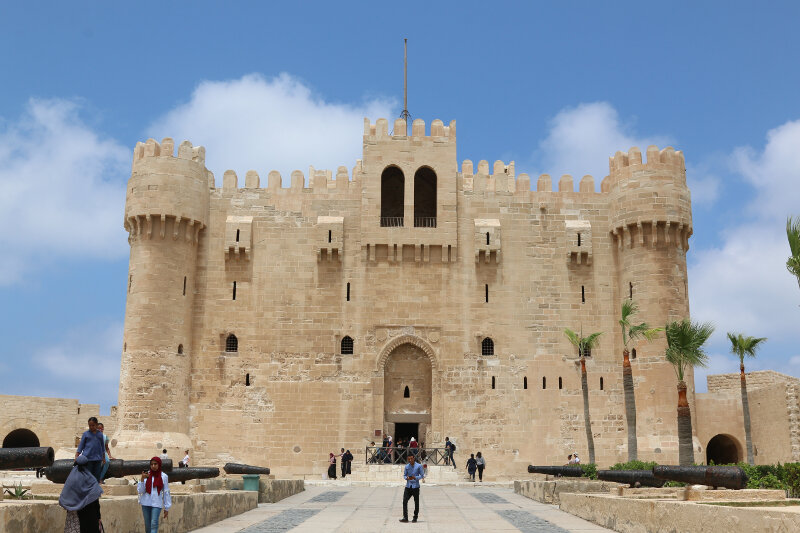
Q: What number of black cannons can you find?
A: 7